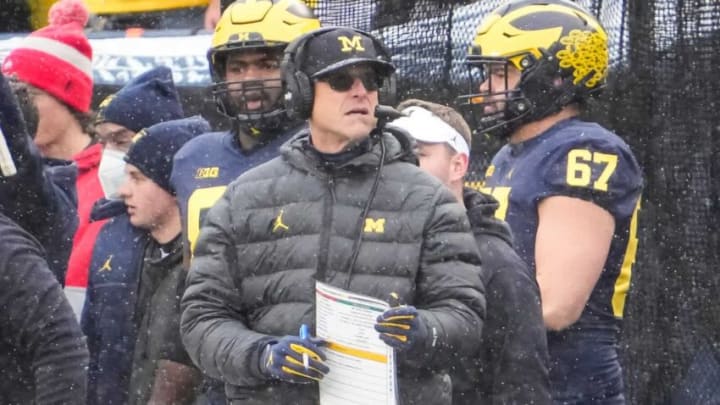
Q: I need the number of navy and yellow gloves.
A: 2